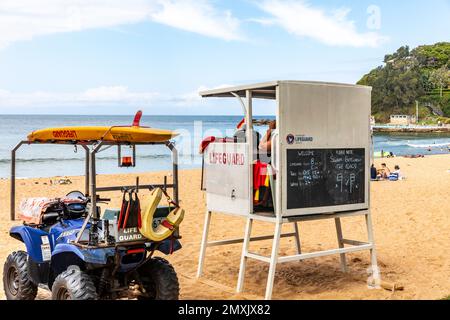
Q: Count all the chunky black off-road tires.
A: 3